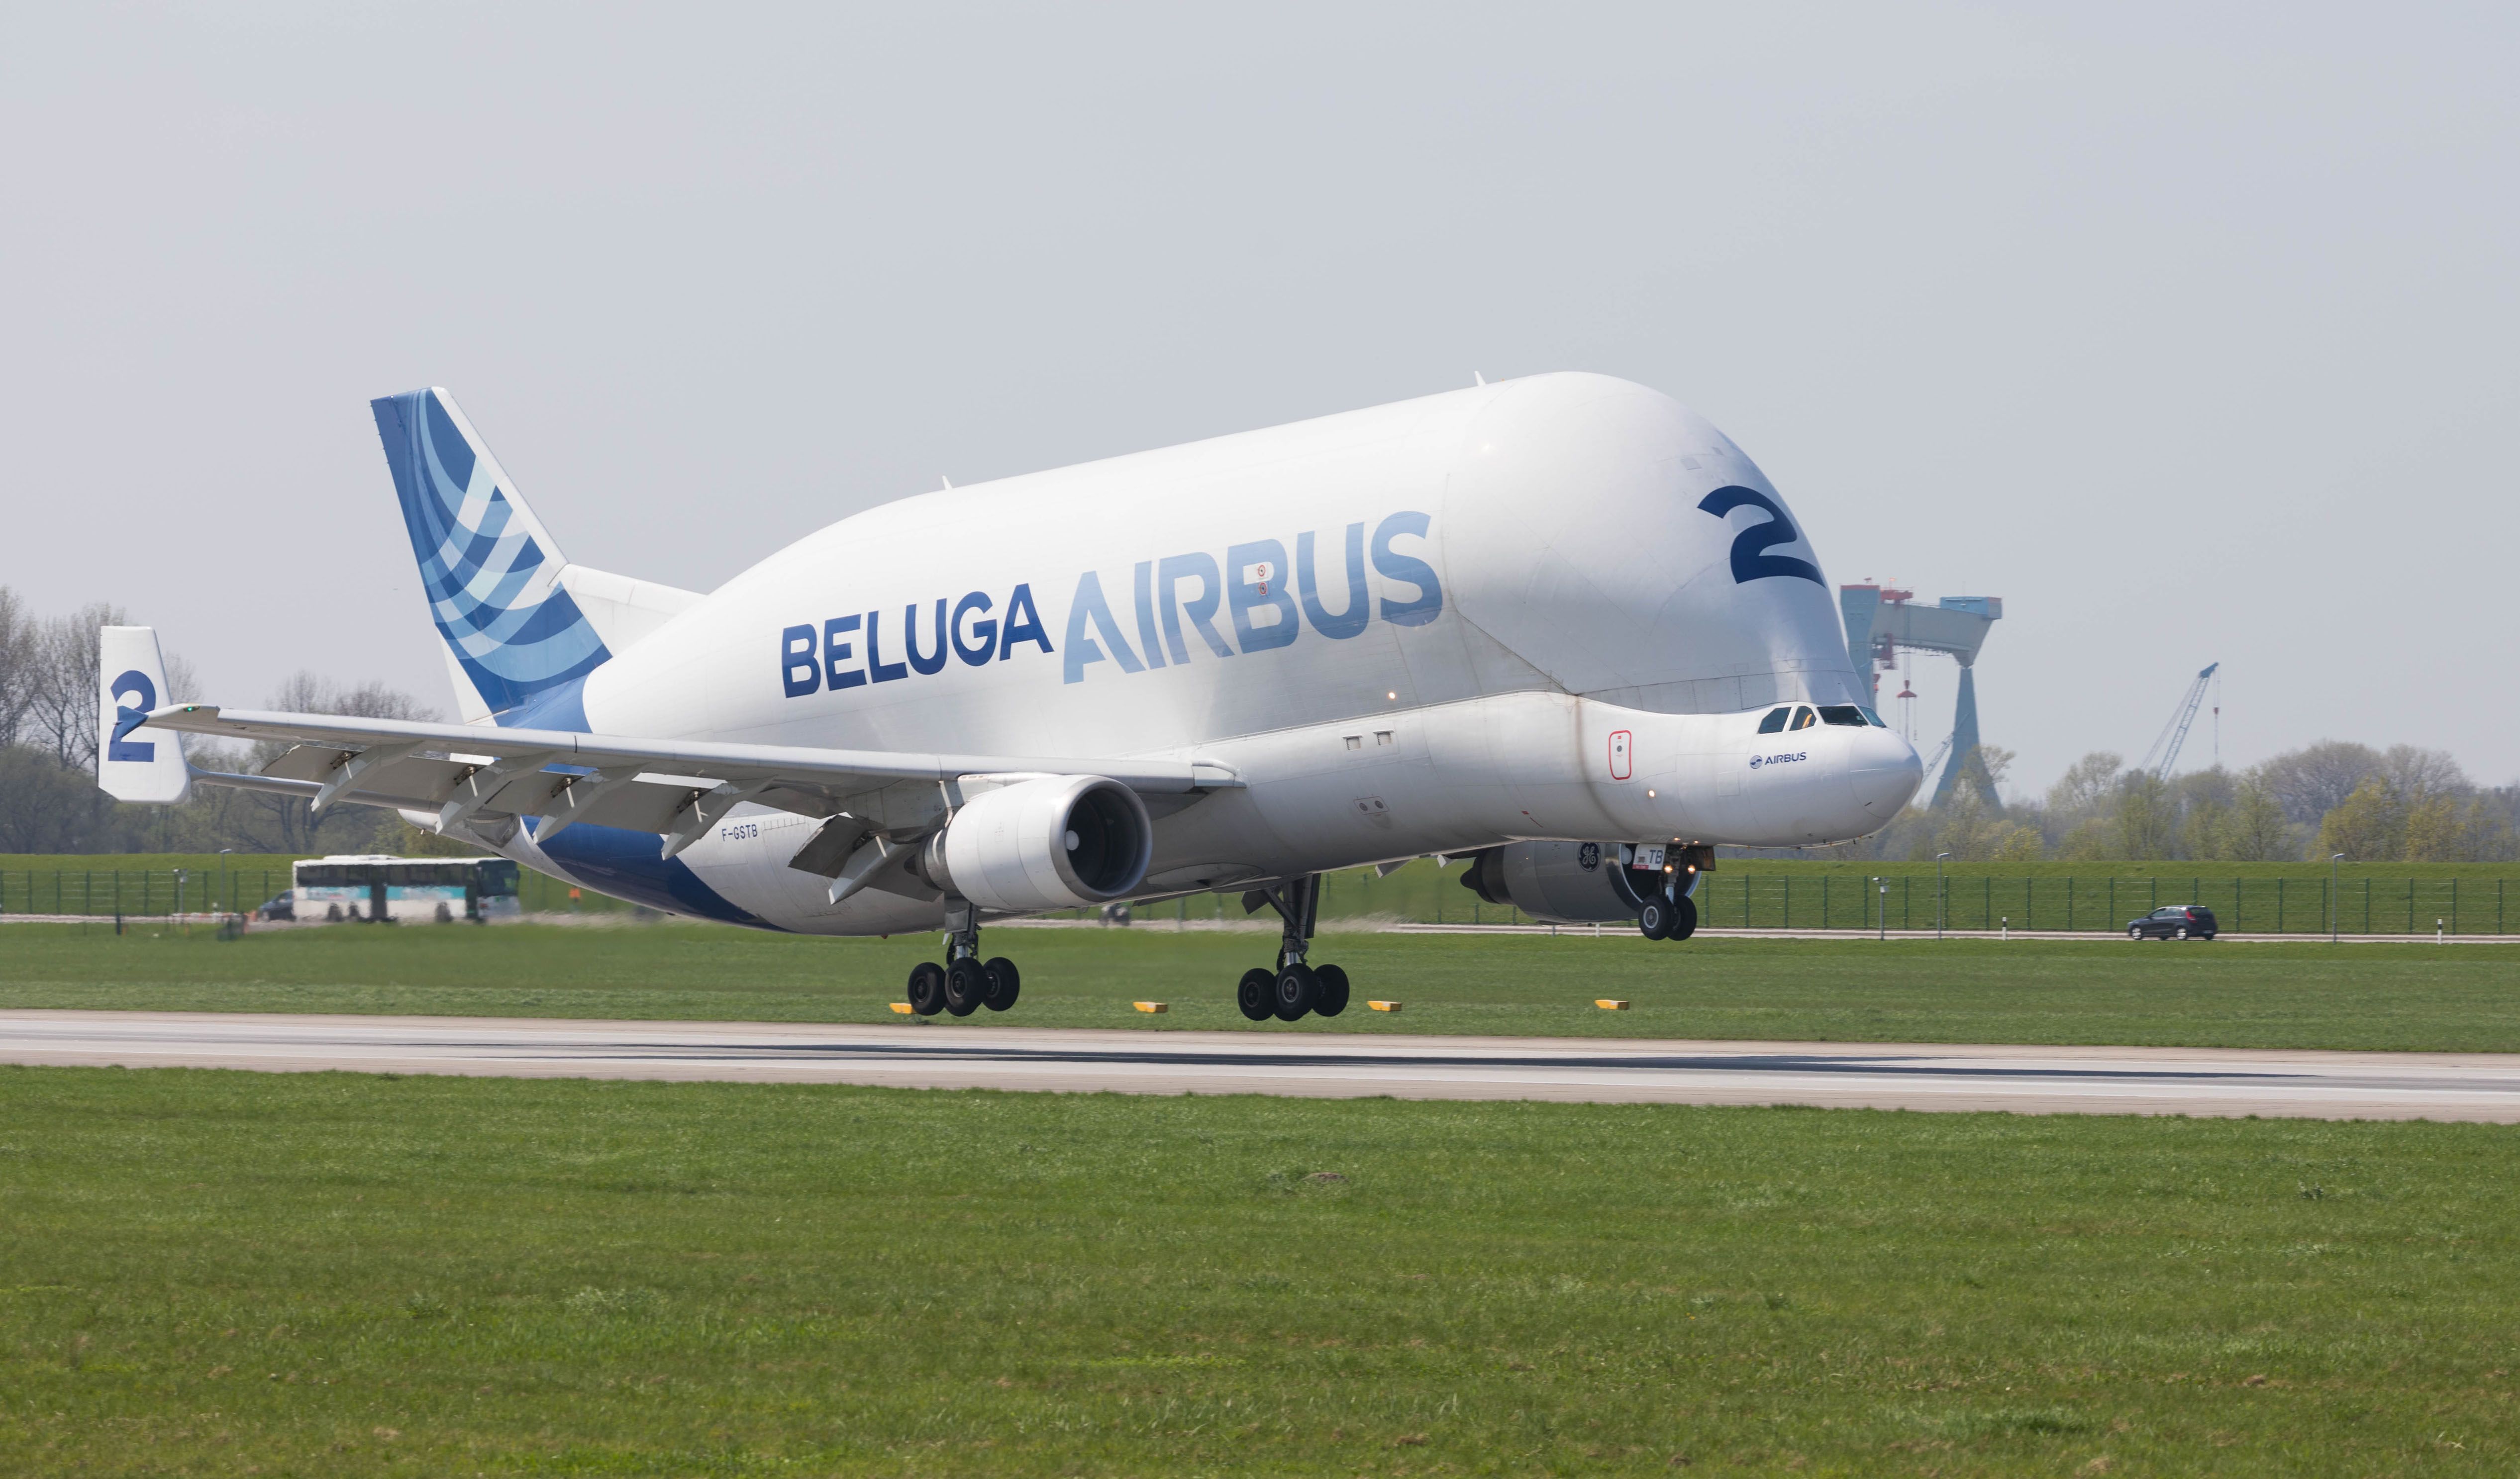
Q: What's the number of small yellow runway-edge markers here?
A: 4